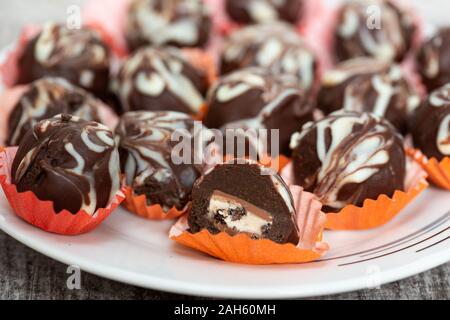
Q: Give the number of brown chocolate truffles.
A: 15